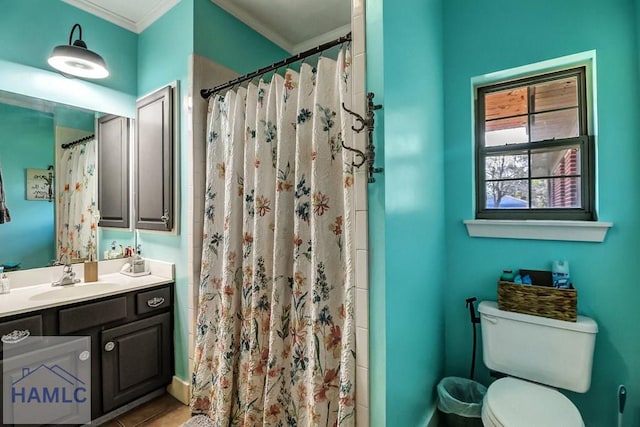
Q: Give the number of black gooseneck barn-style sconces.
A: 1